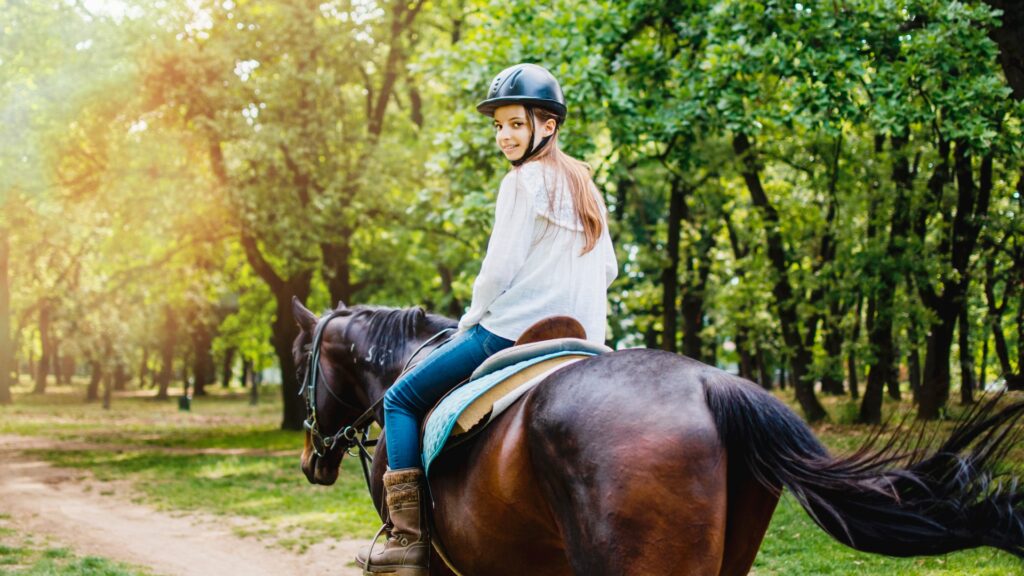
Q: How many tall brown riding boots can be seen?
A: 1